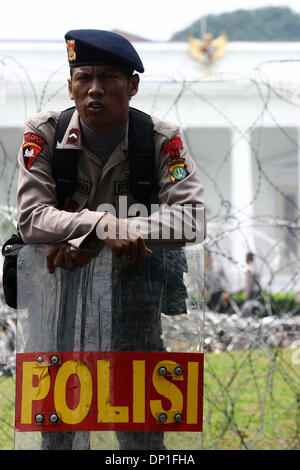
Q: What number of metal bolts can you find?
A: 8